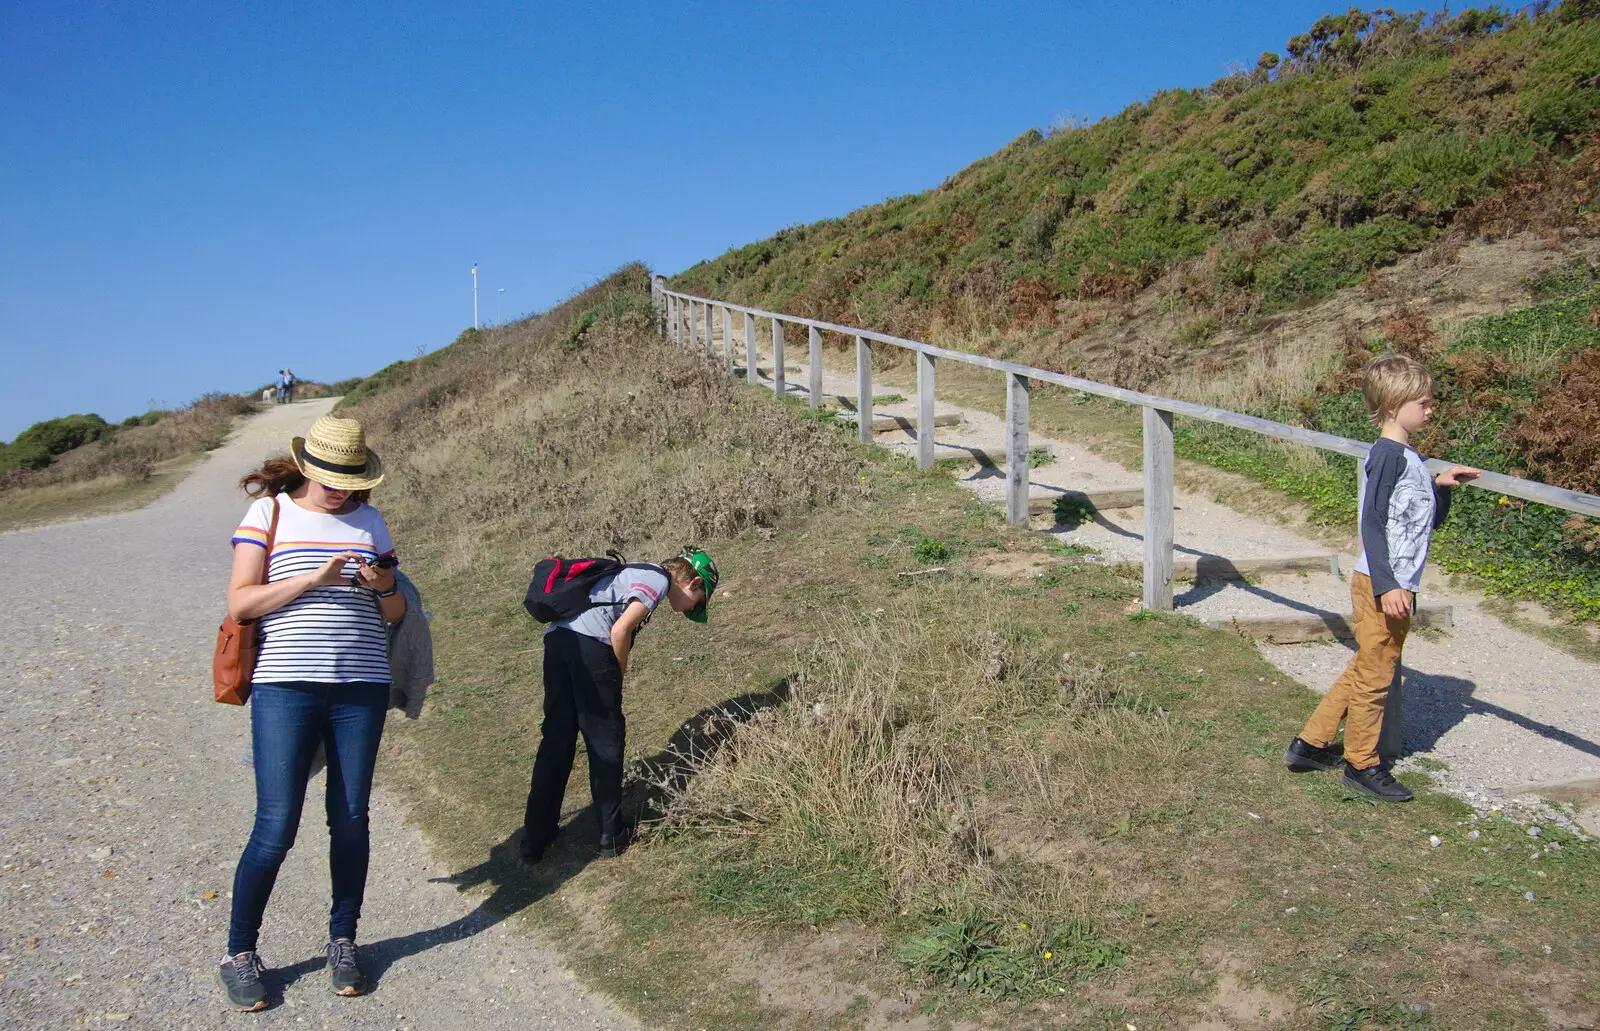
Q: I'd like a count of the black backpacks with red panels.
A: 1